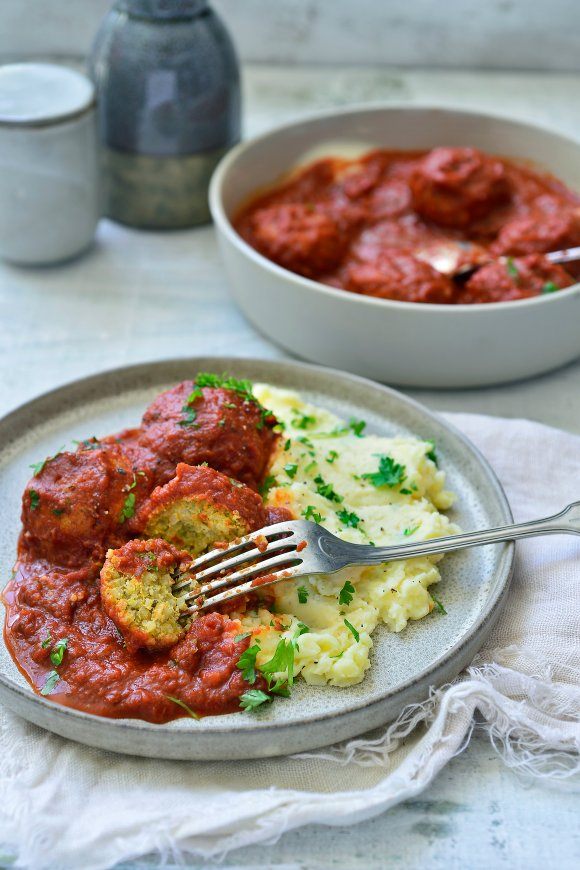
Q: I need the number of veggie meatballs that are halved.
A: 1